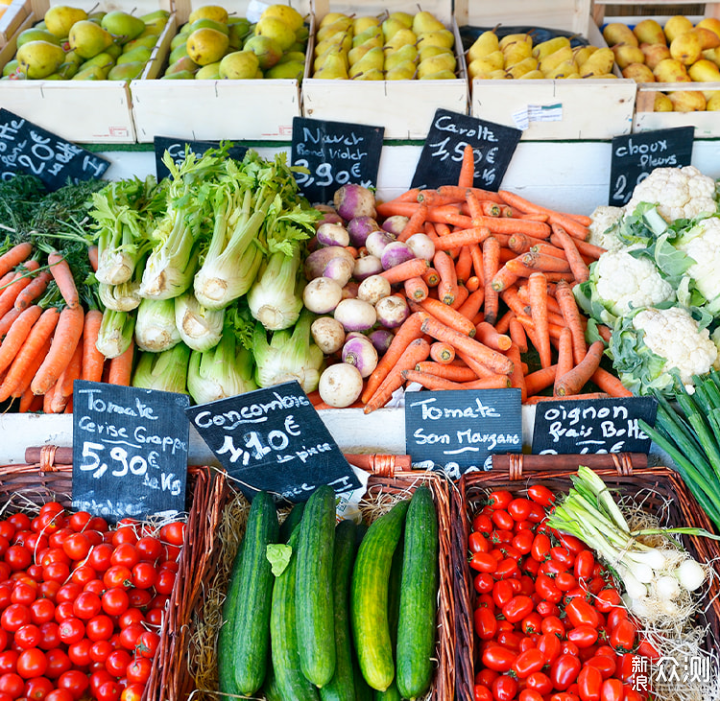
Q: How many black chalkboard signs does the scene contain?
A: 9